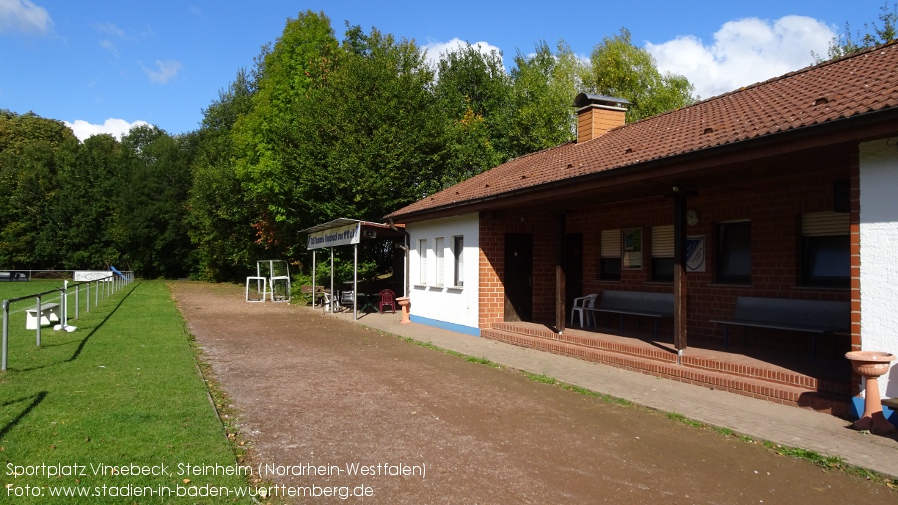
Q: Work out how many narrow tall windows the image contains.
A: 3